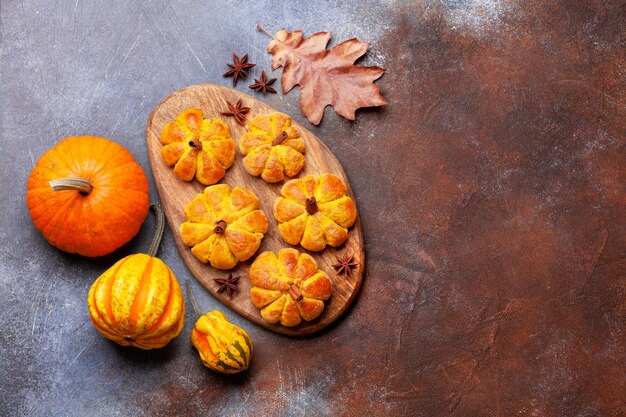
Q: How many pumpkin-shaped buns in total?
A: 5